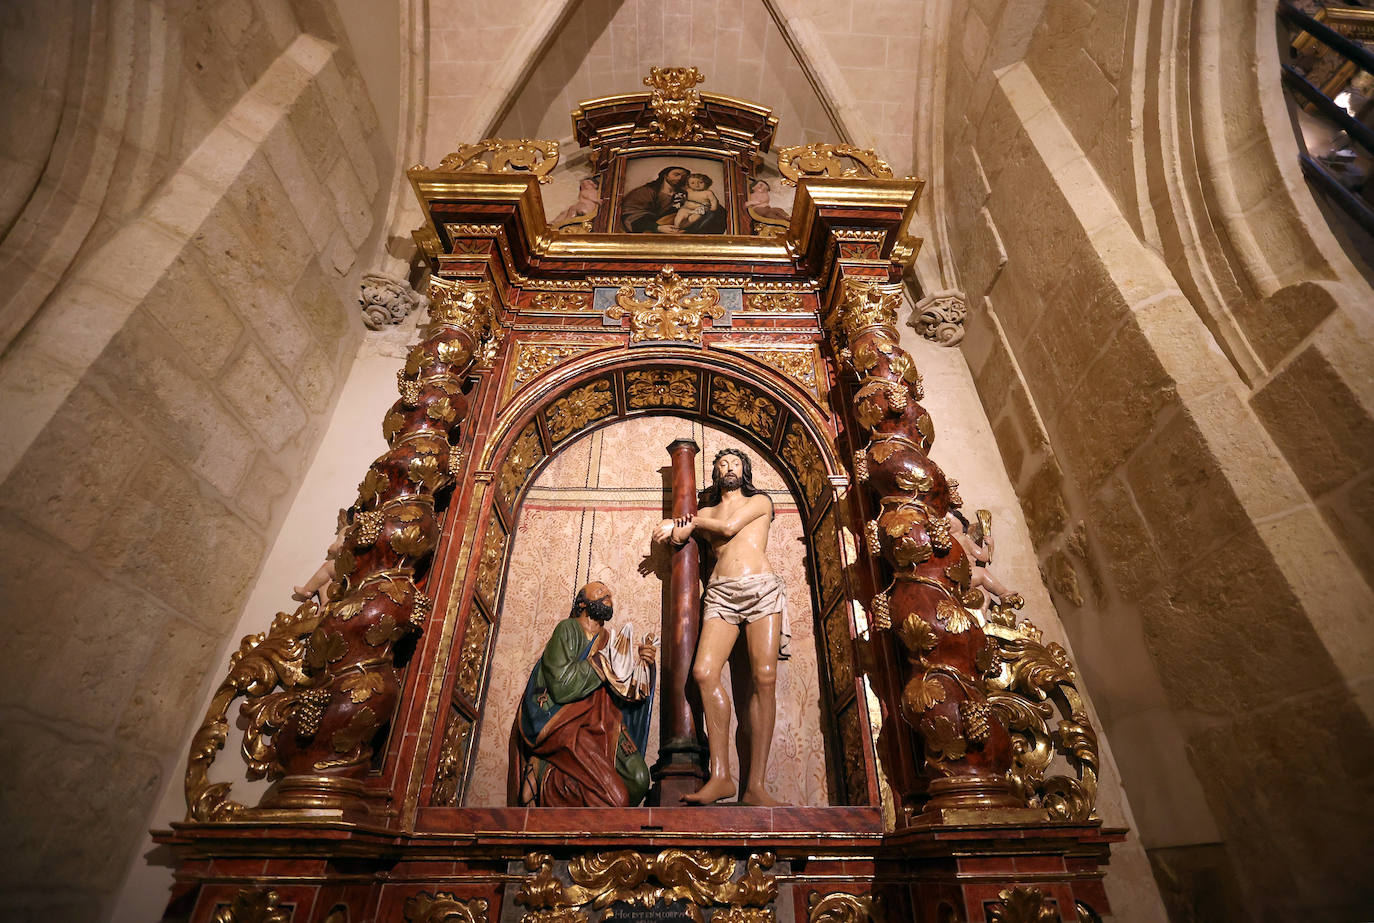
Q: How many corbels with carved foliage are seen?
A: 2